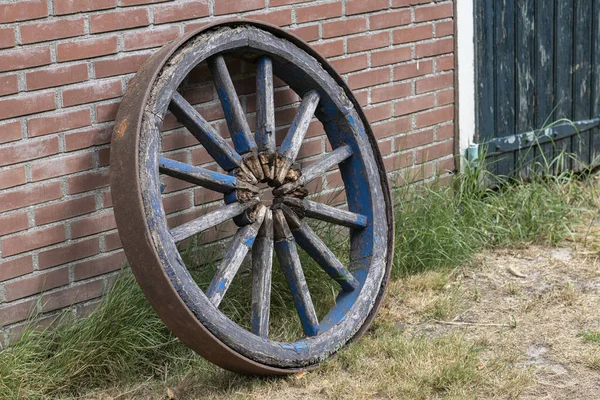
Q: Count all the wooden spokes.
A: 12